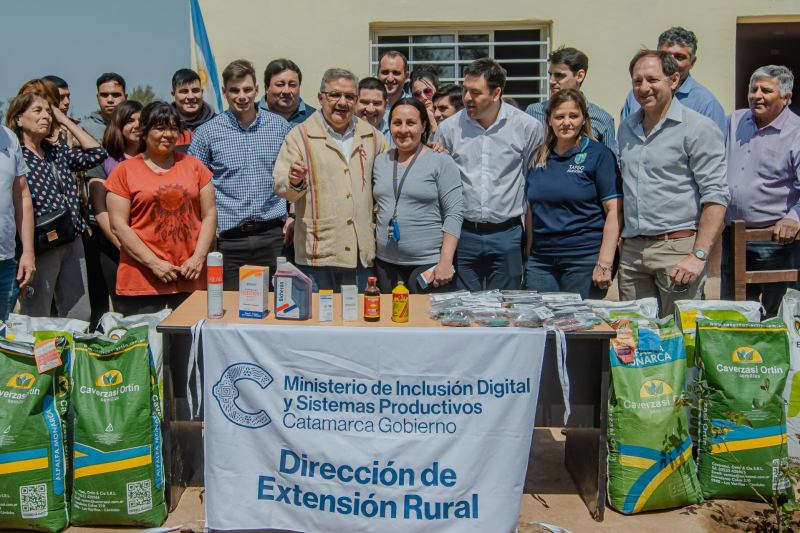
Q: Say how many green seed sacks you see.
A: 4